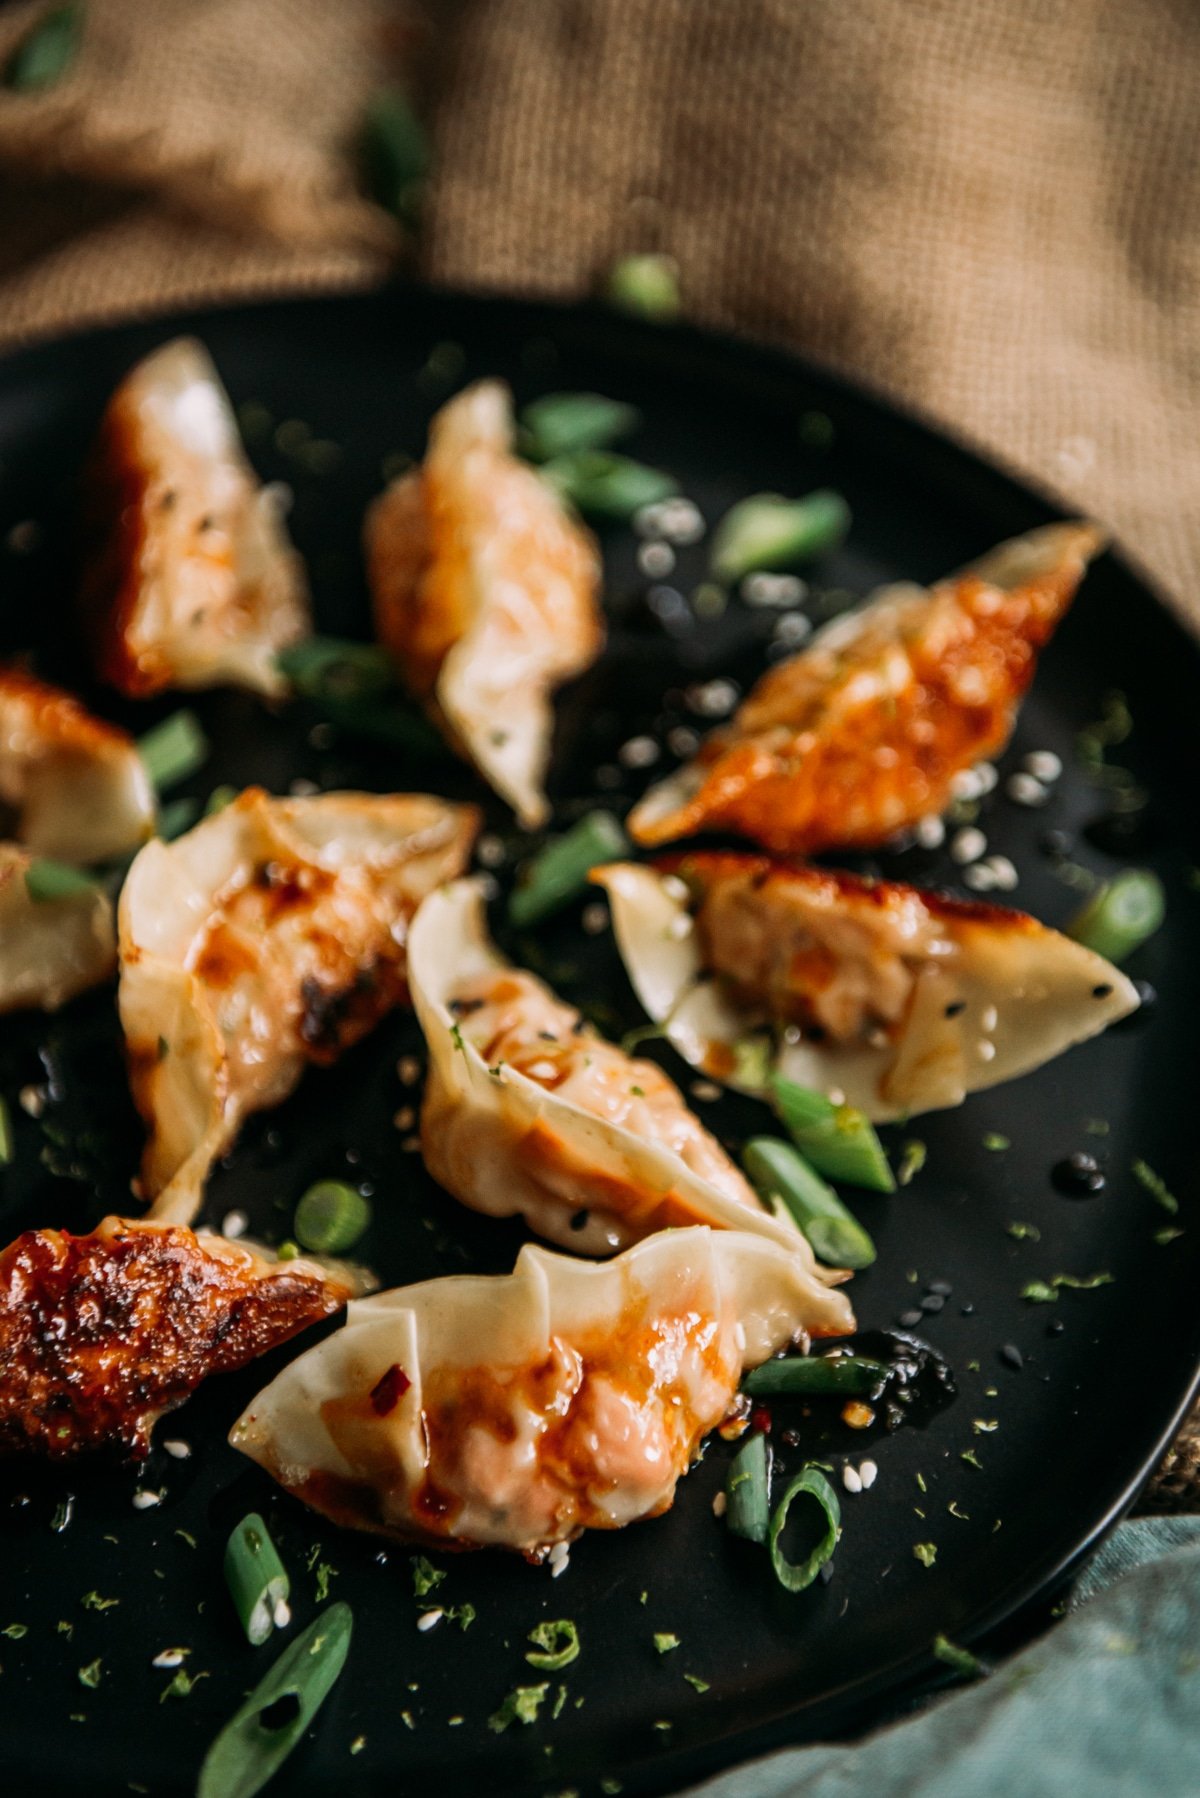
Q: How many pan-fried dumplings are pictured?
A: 10